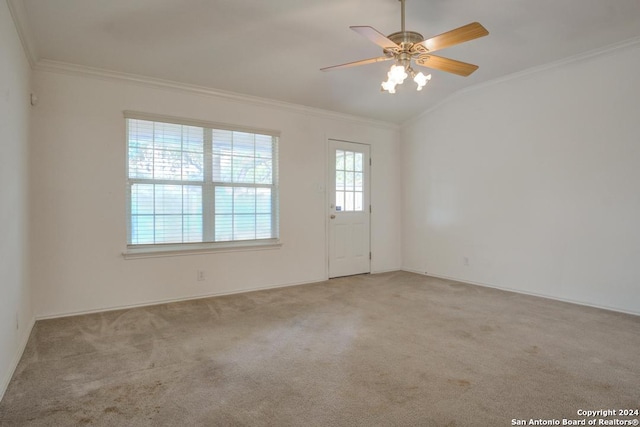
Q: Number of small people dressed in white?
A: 0